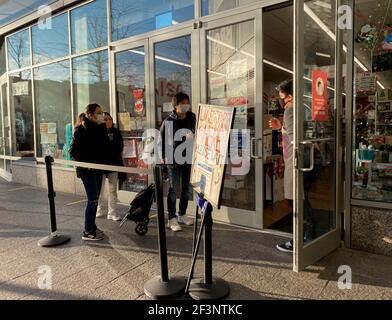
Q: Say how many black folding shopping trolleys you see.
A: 1